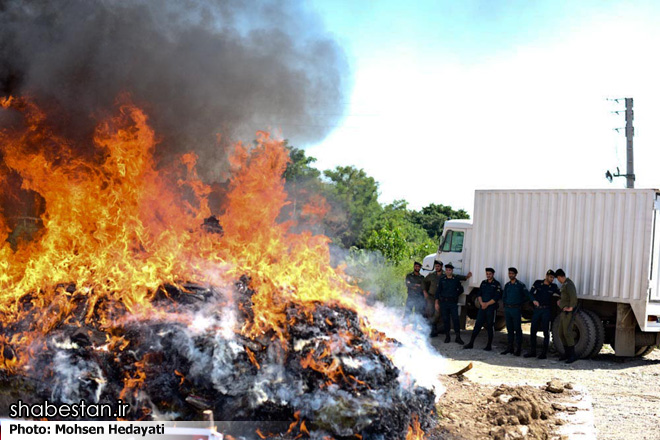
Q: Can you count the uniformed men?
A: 7